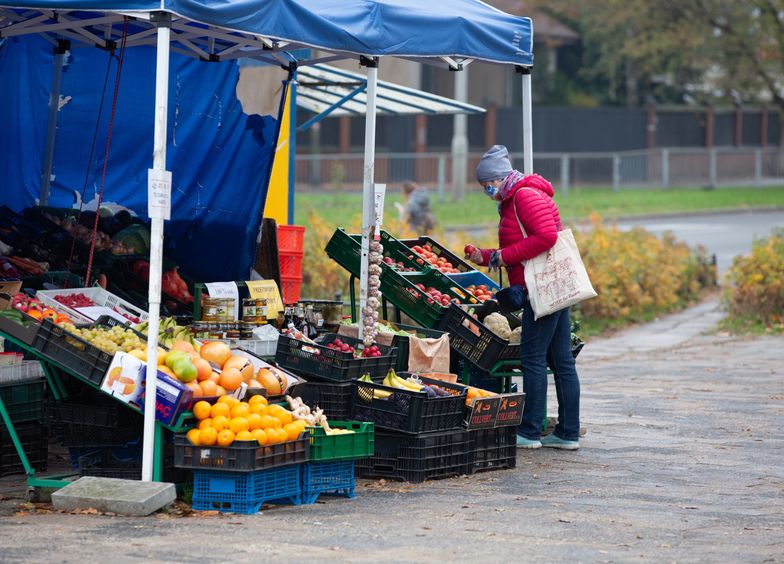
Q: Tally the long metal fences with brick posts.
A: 1